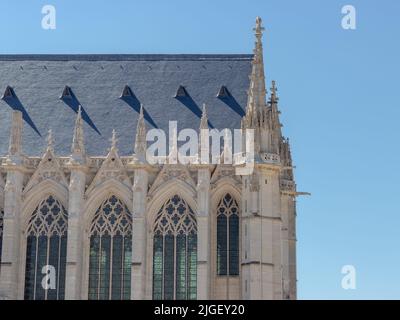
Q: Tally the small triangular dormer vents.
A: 5